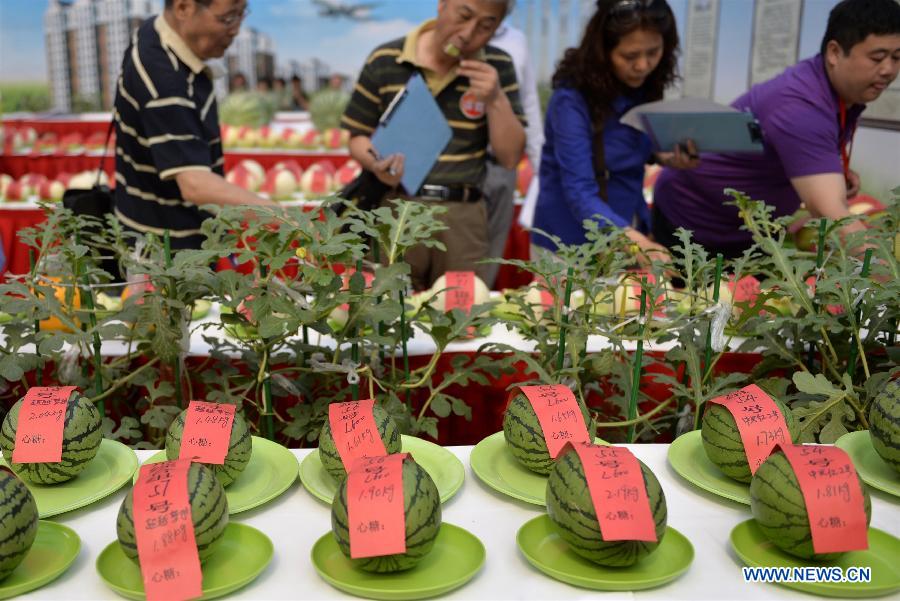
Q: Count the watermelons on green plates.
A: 11